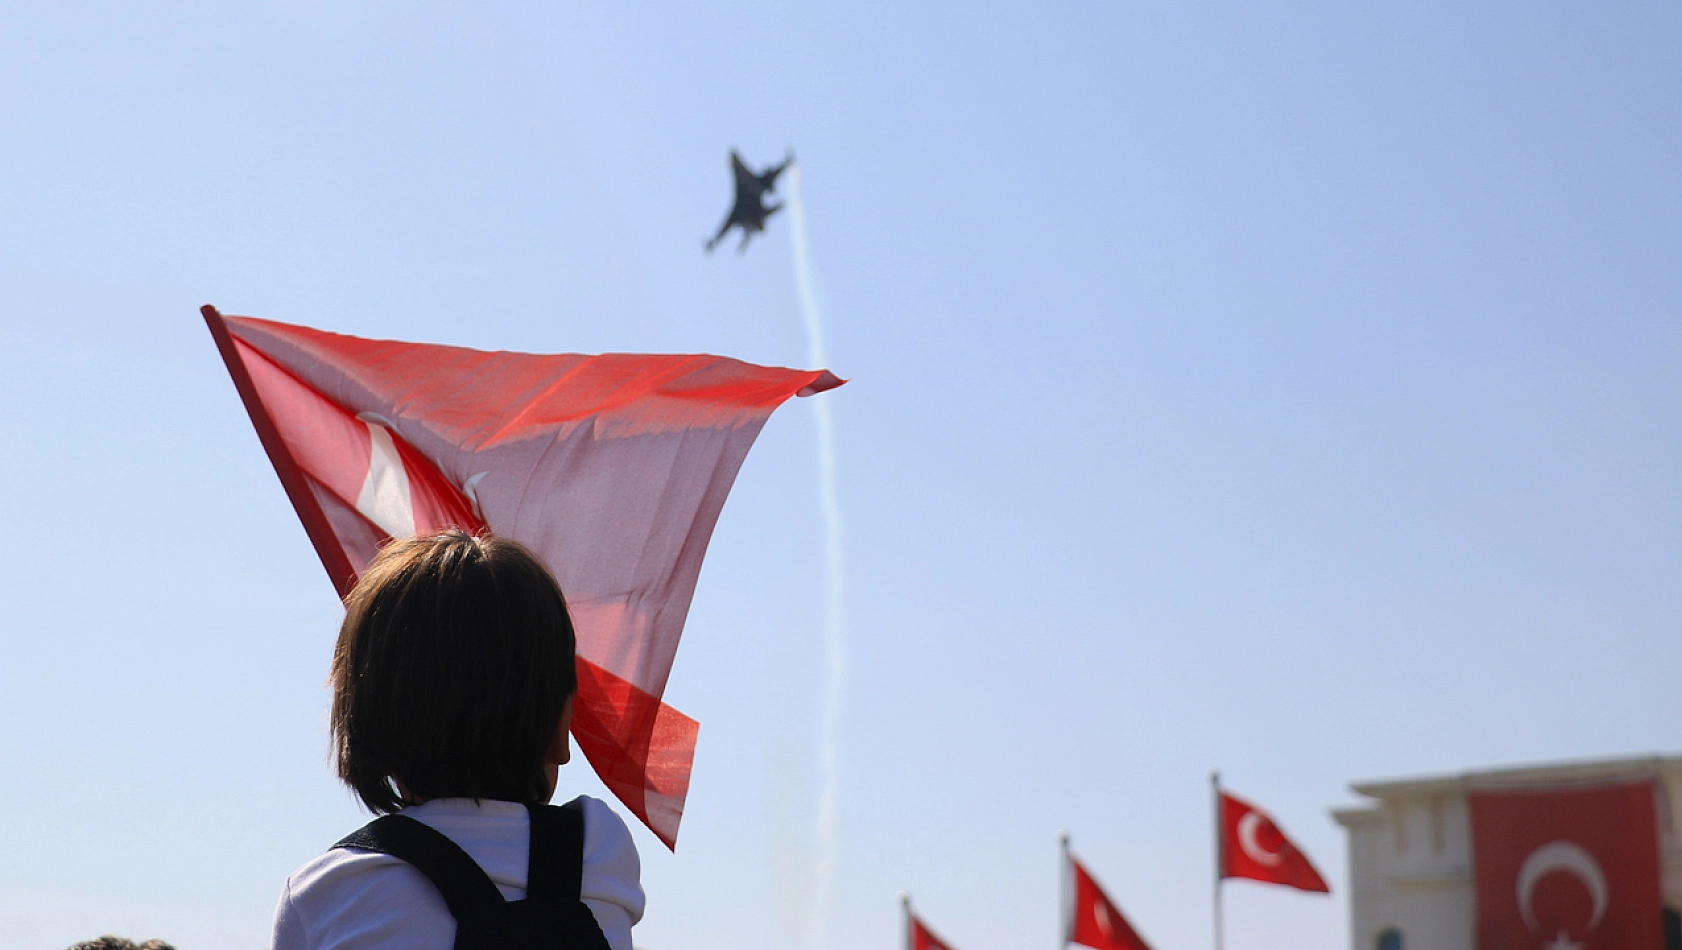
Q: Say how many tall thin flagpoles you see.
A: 3